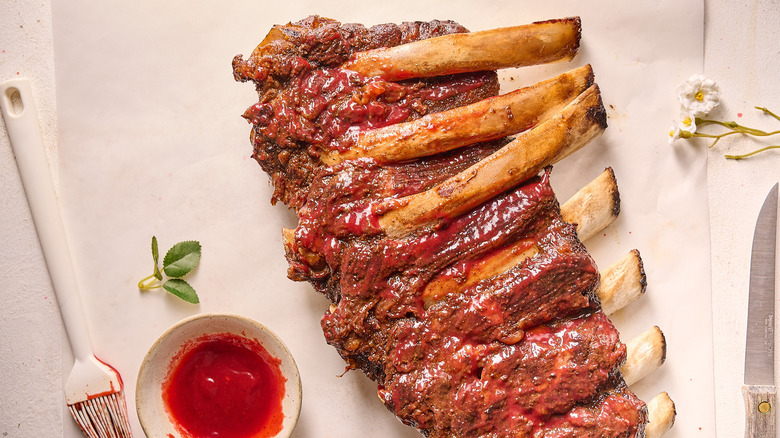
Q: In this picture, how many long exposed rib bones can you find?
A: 3